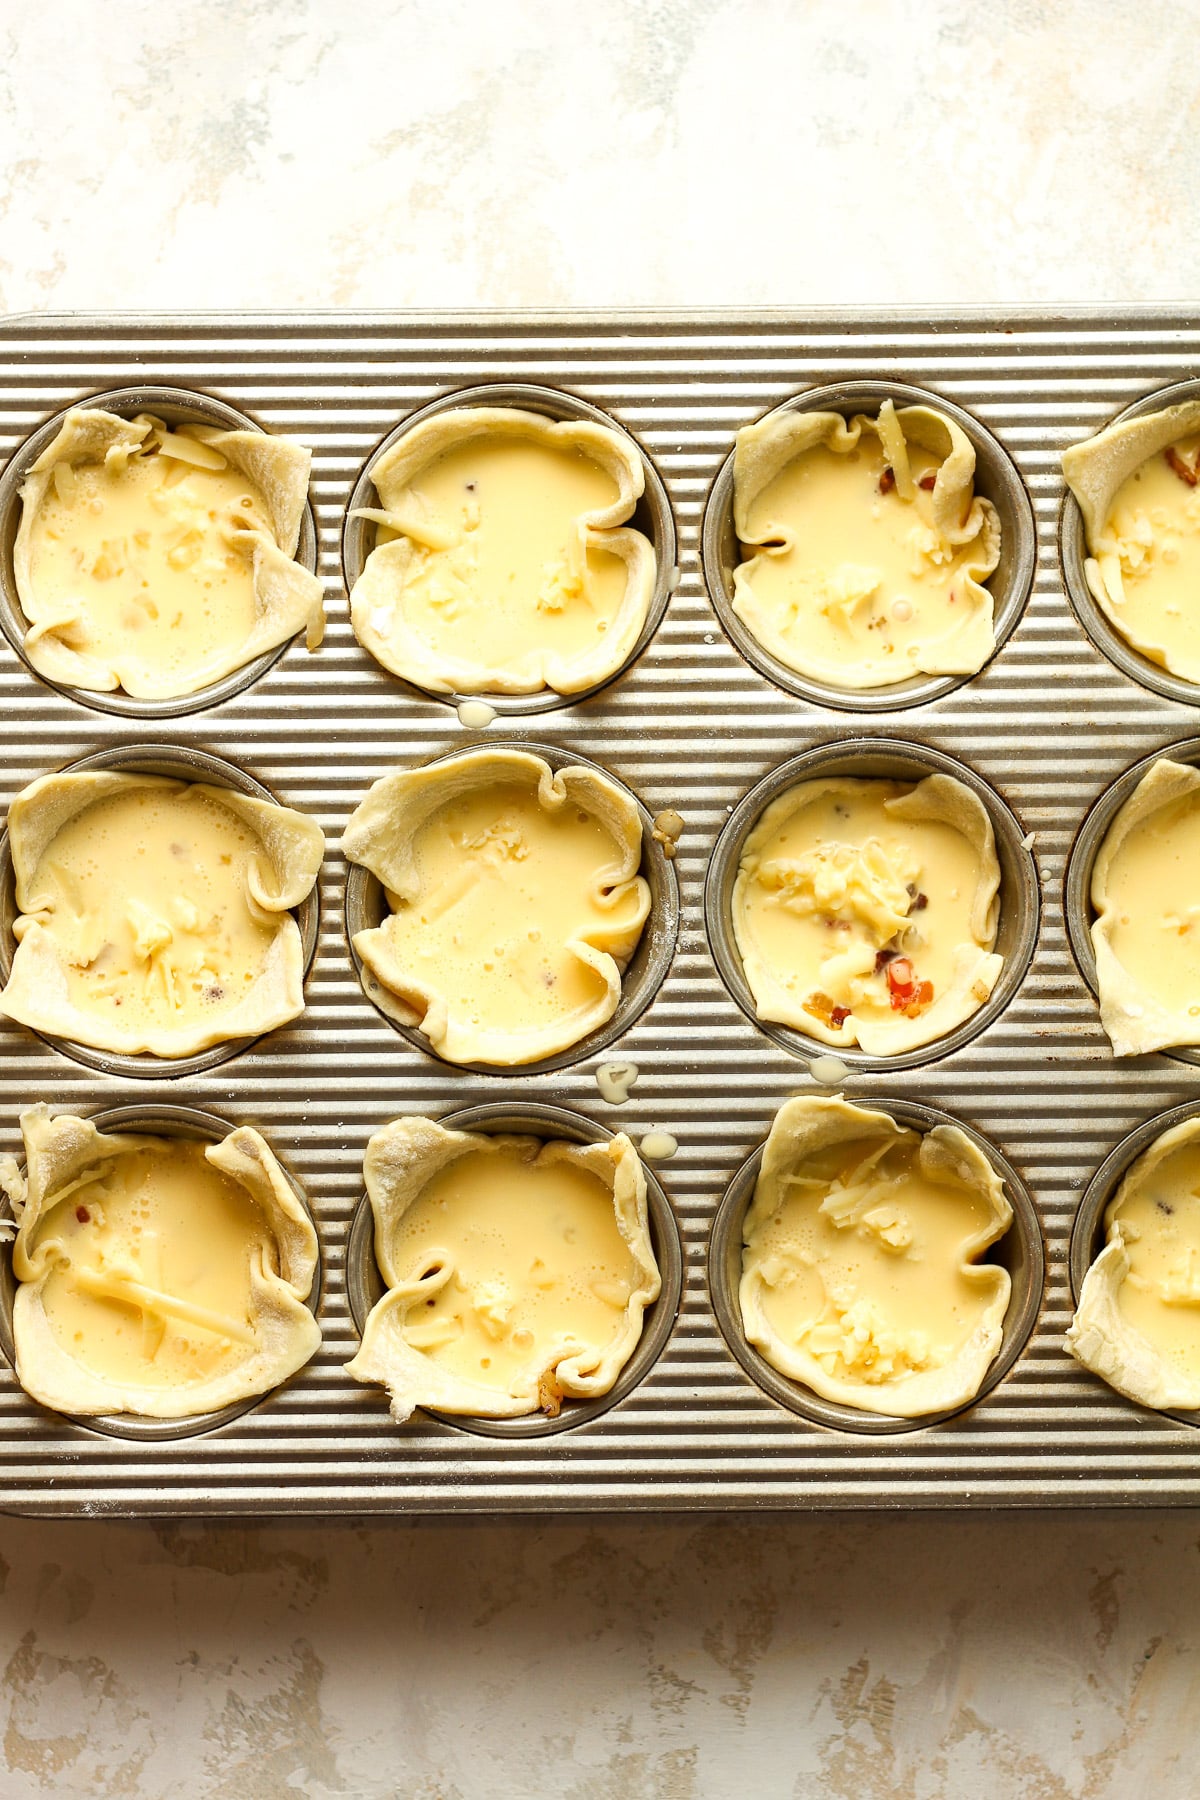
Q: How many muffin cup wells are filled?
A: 12